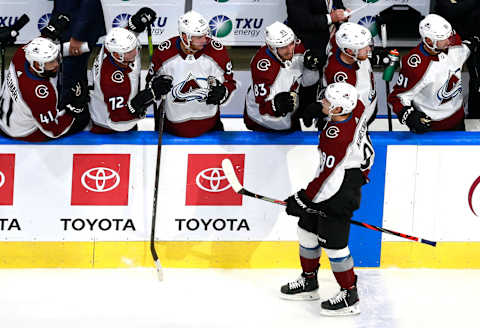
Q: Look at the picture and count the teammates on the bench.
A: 6